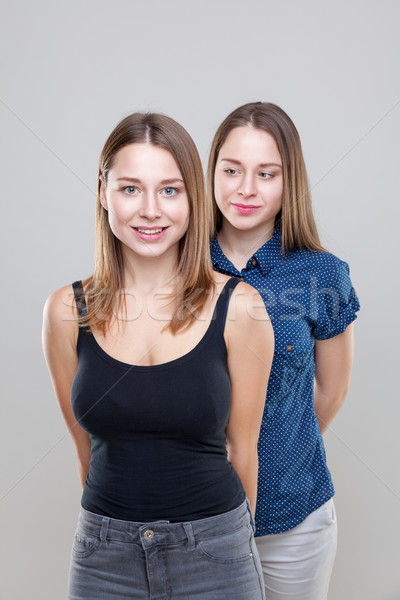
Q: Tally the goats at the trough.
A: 0